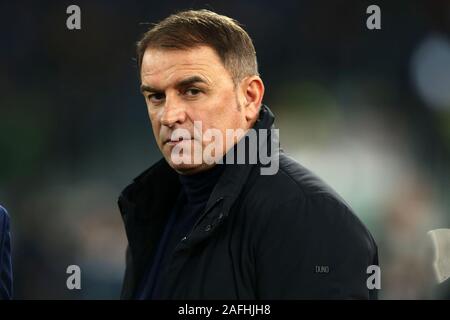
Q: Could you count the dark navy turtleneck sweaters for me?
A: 1